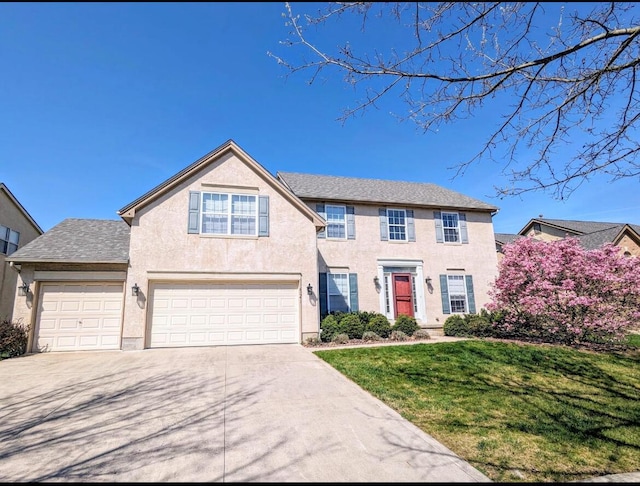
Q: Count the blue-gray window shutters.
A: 12